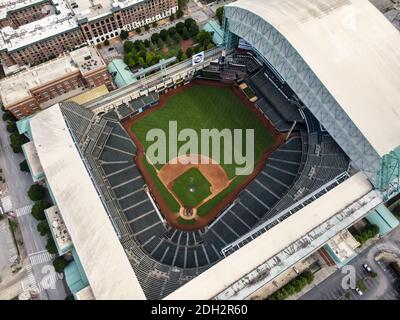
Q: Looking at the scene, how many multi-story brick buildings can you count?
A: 2